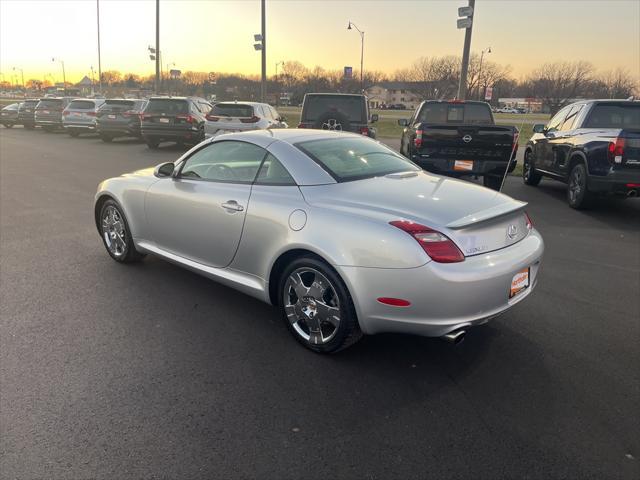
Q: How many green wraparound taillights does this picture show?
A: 0